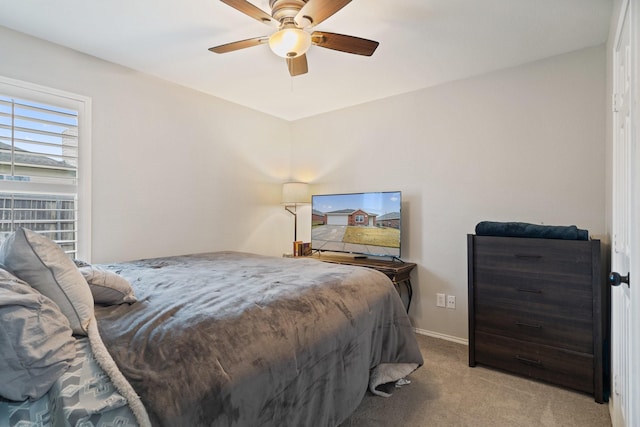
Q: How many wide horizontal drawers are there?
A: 4